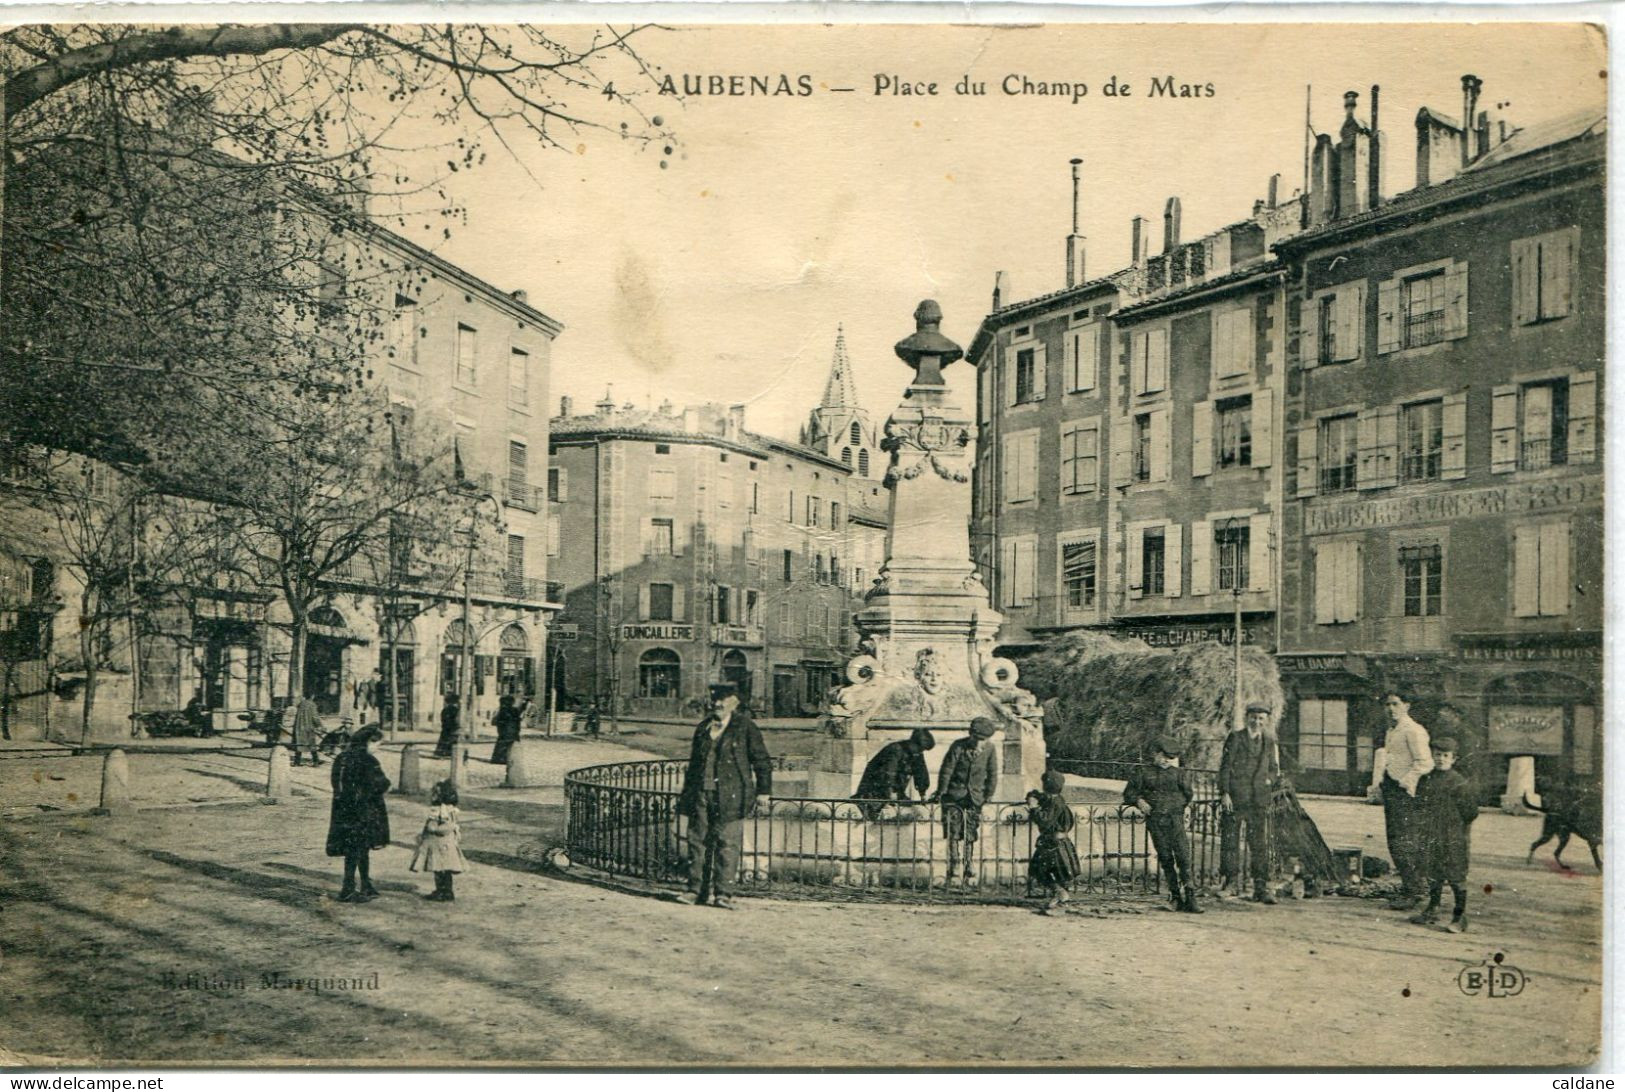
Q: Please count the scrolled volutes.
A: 2